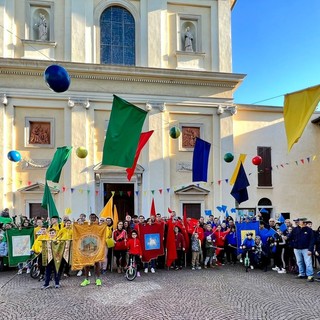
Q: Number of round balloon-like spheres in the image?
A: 6